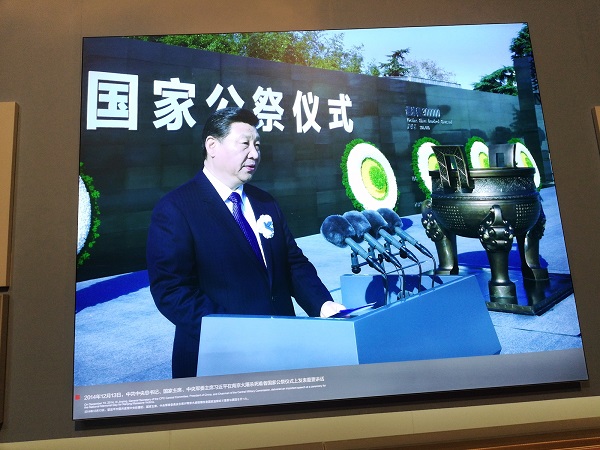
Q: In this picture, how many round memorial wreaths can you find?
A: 5